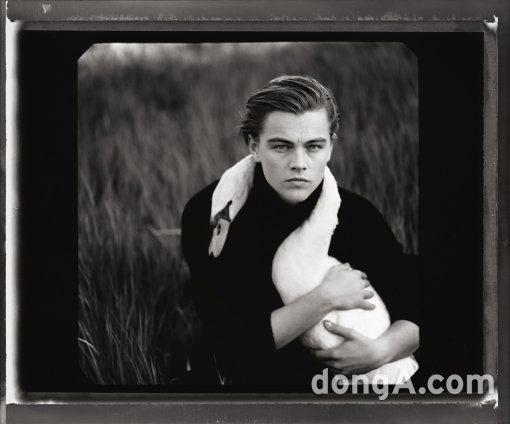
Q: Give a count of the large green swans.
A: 0